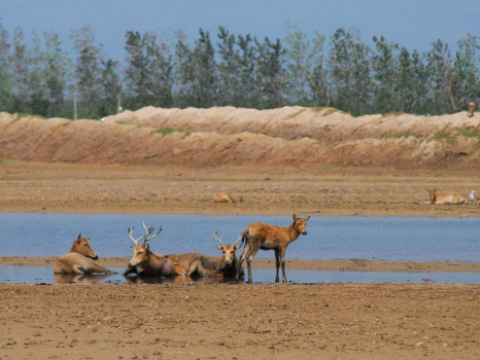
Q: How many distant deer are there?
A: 2